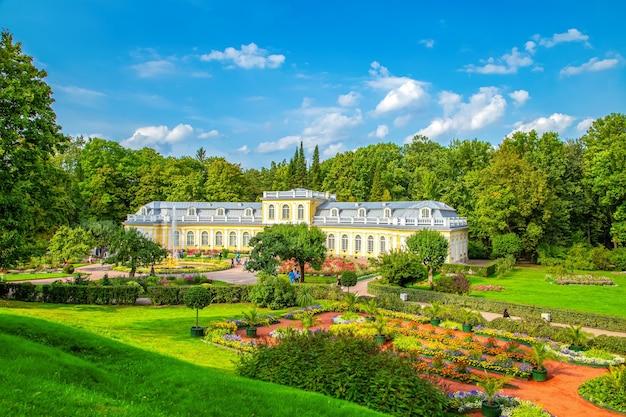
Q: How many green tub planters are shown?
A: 9